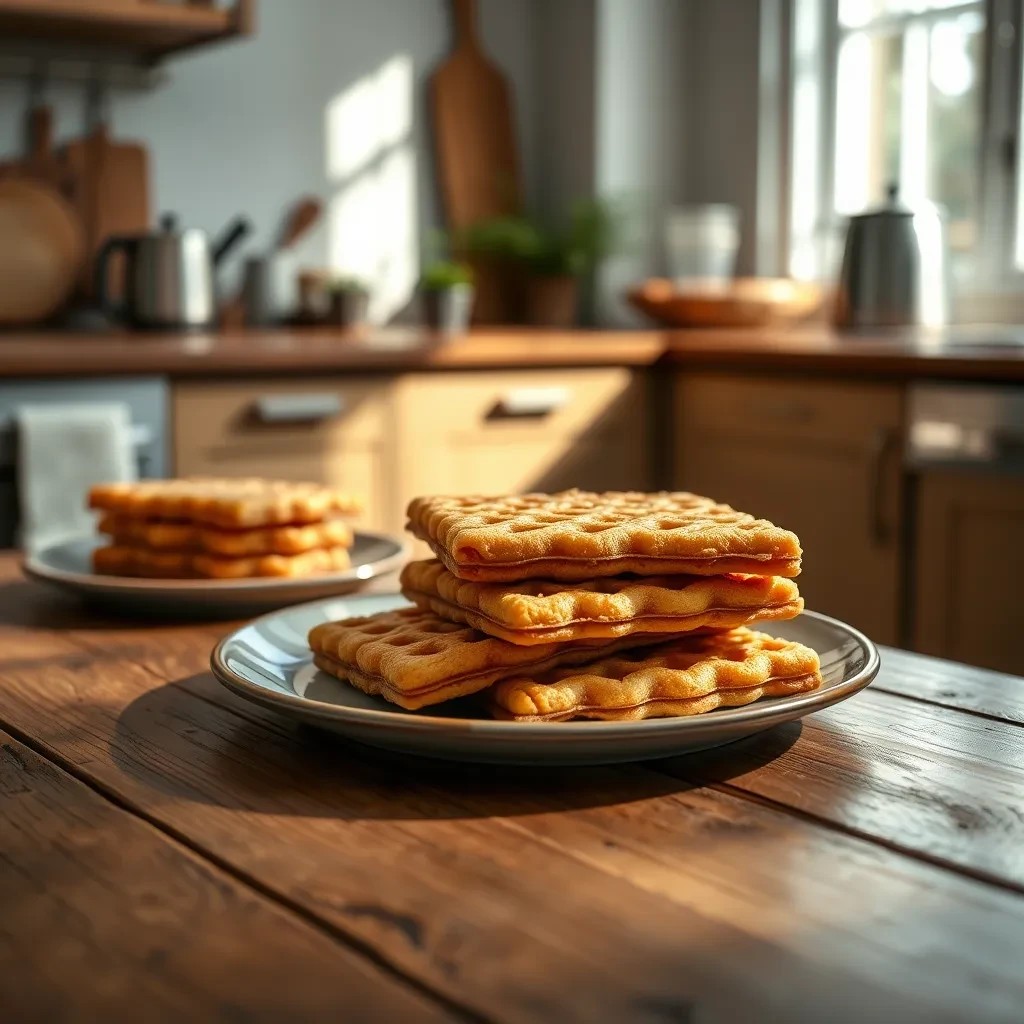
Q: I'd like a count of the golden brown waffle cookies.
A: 7